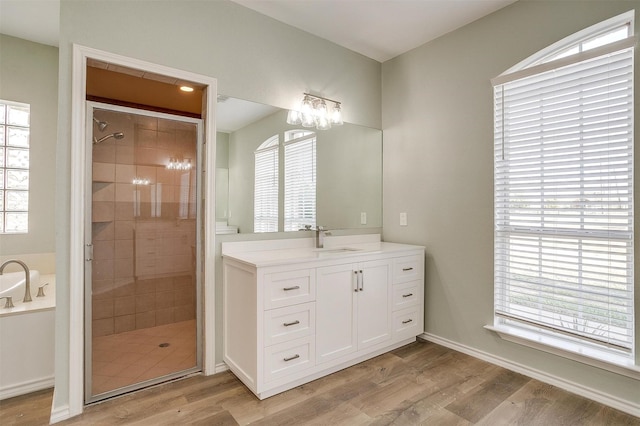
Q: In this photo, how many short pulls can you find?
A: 6